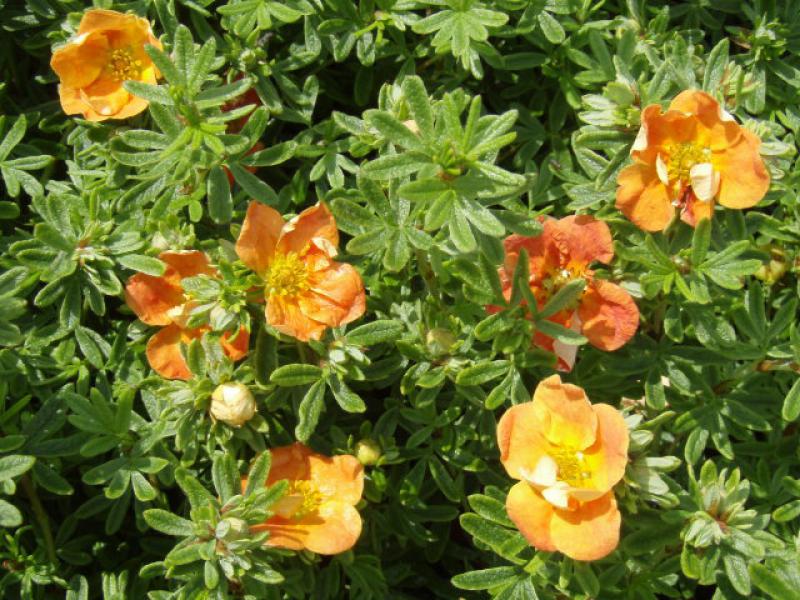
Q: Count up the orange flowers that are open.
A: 7